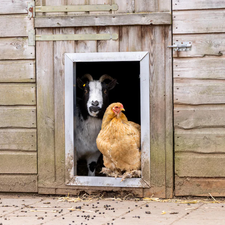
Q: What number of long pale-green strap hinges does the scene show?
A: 2